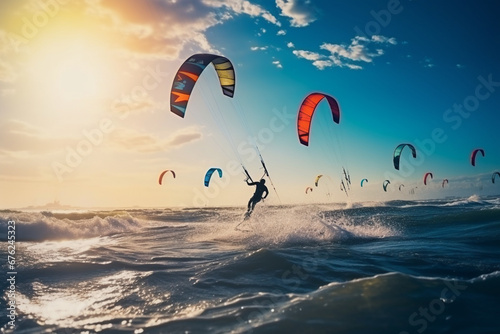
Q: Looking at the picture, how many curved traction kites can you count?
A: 14